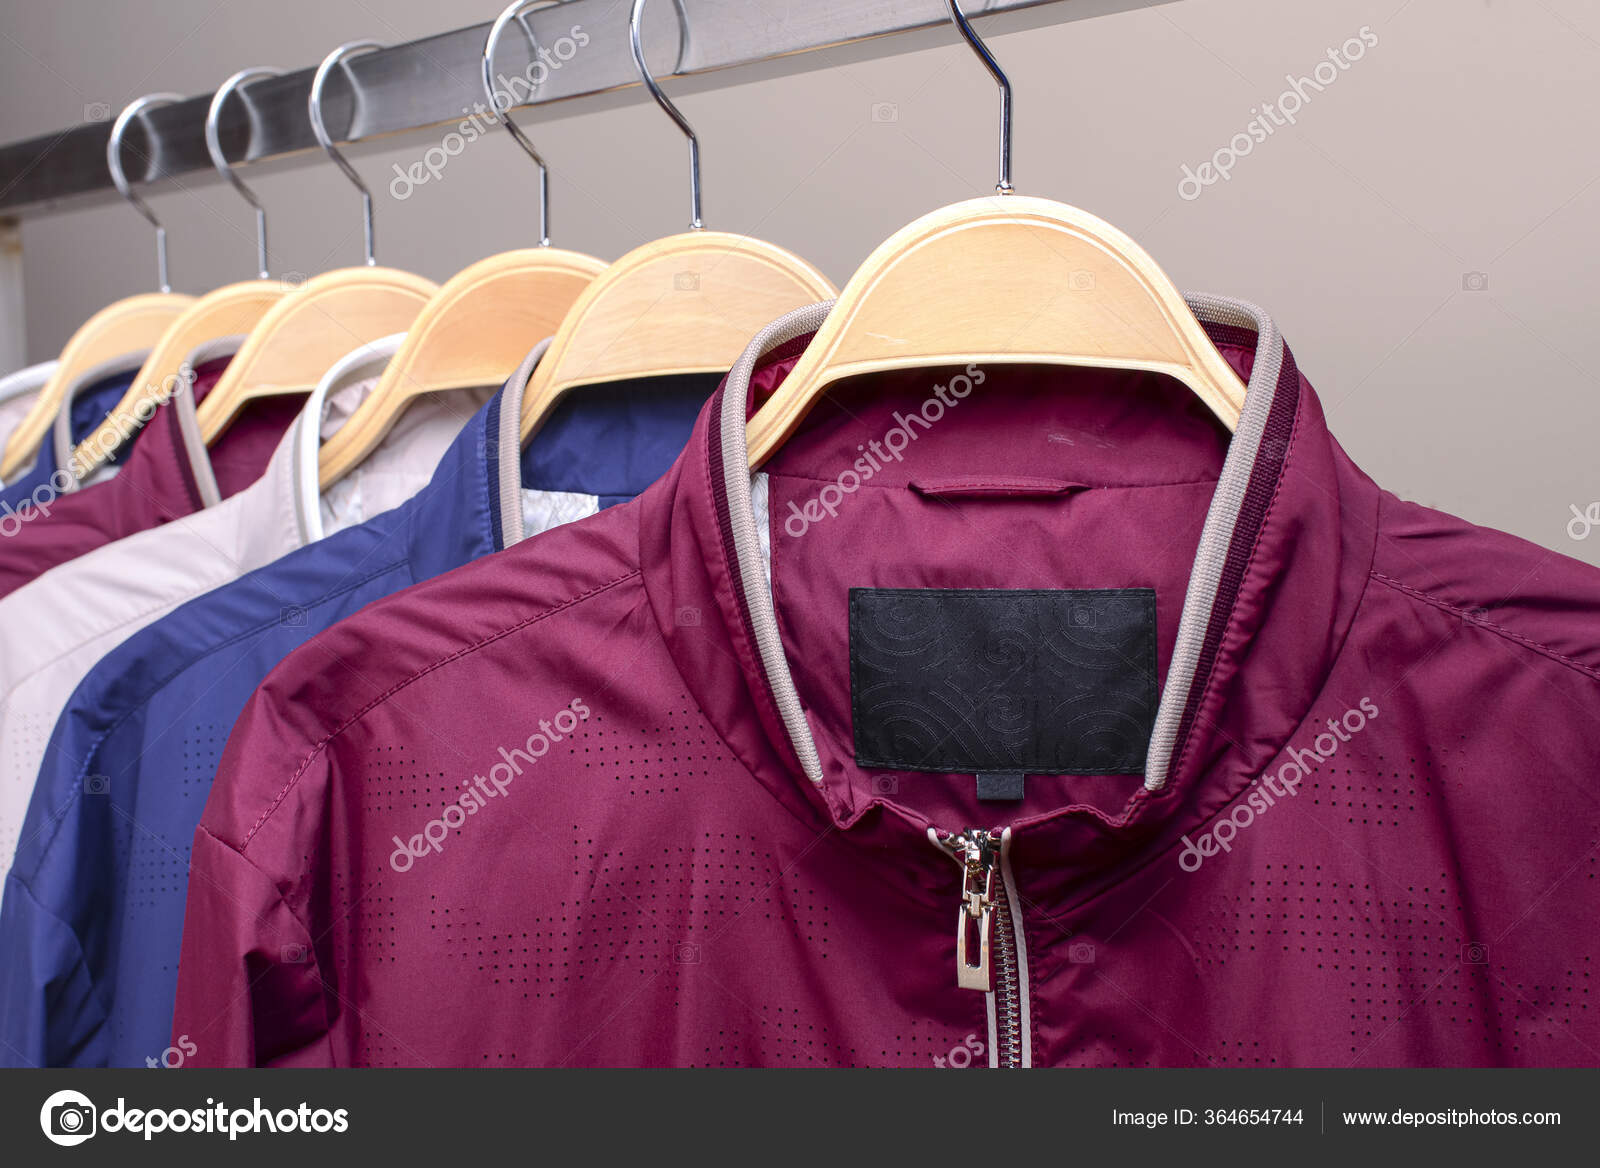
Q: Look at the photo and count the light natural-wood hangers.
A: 6